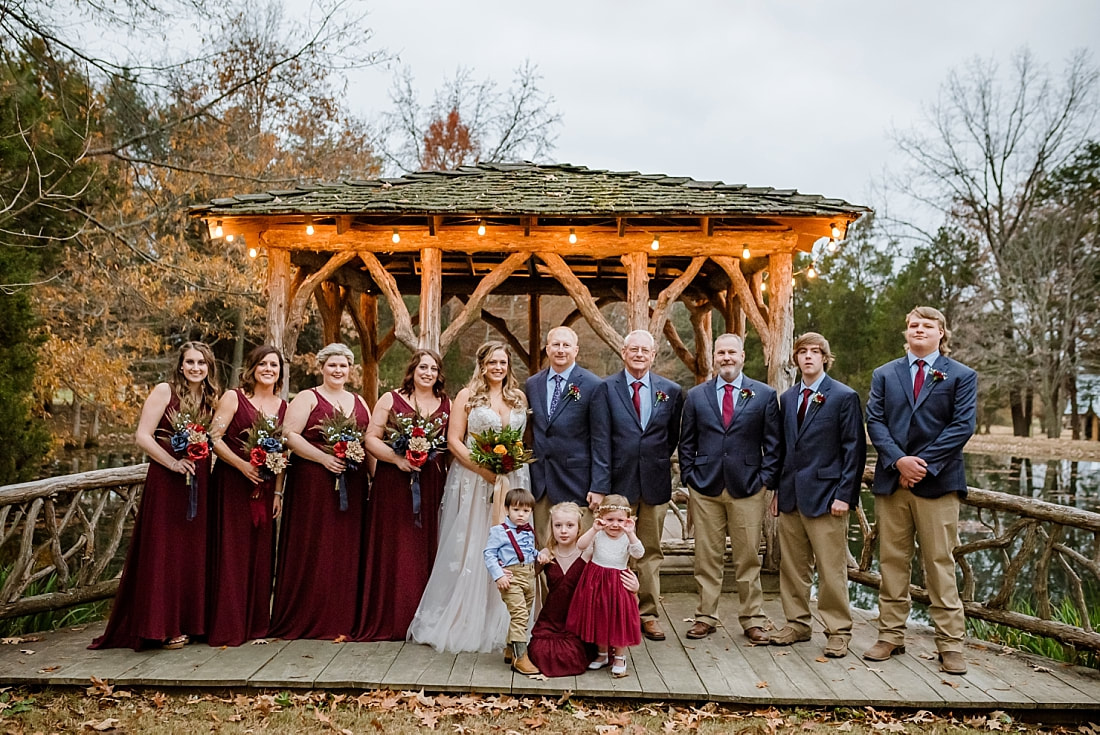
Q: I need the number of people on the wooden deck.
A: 13